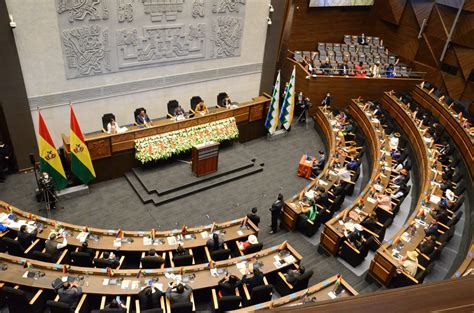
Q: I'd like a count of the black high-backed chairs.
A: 5